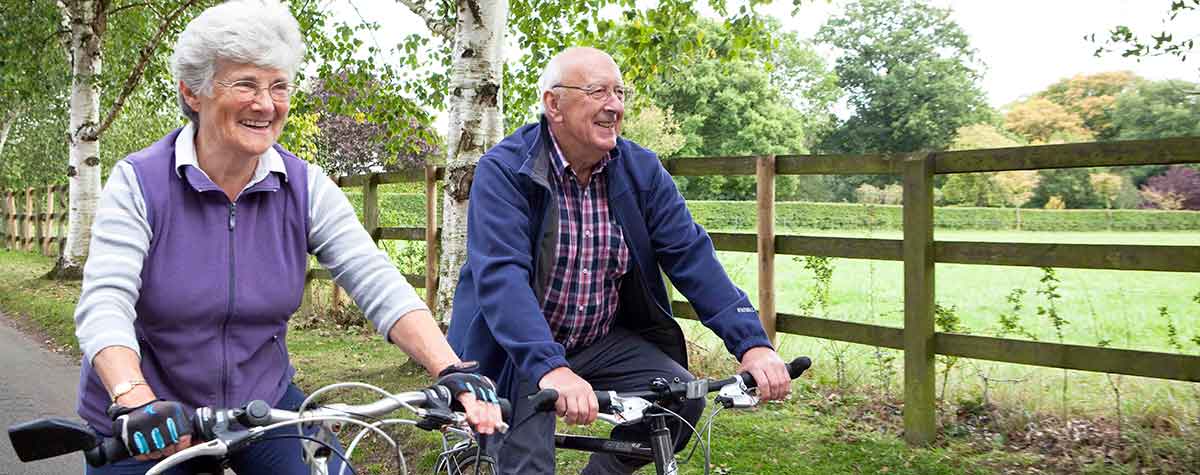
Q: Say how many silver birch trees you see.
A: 2